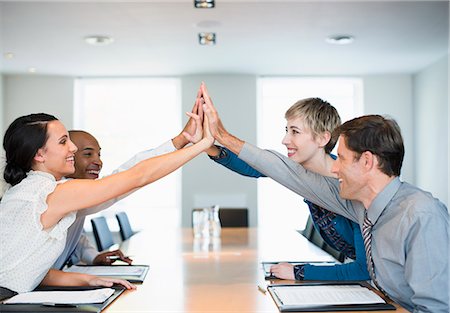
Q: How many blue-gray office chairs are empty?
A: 2